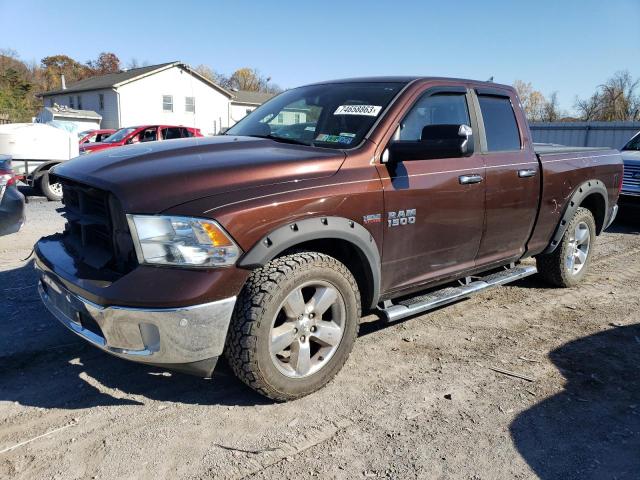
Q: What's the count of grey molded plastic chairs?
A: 0